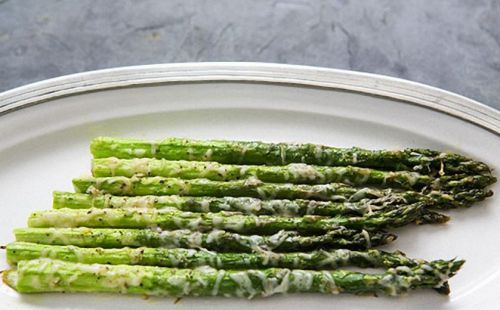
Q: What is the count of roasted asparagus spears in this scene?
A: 8